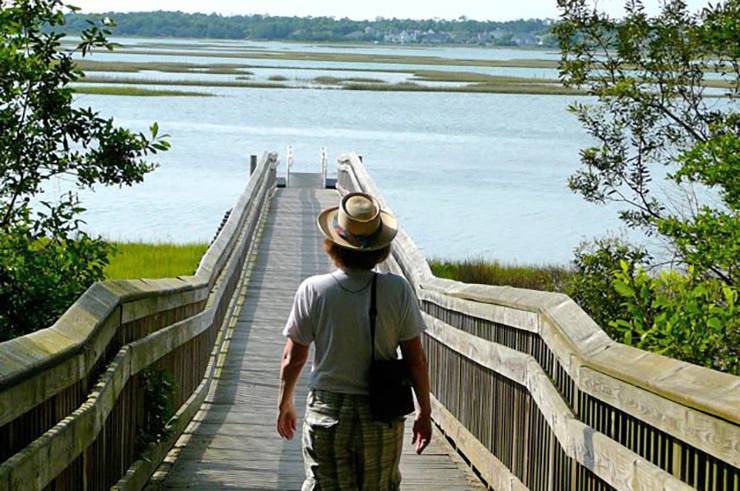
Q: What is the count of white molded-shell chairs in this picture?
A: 0